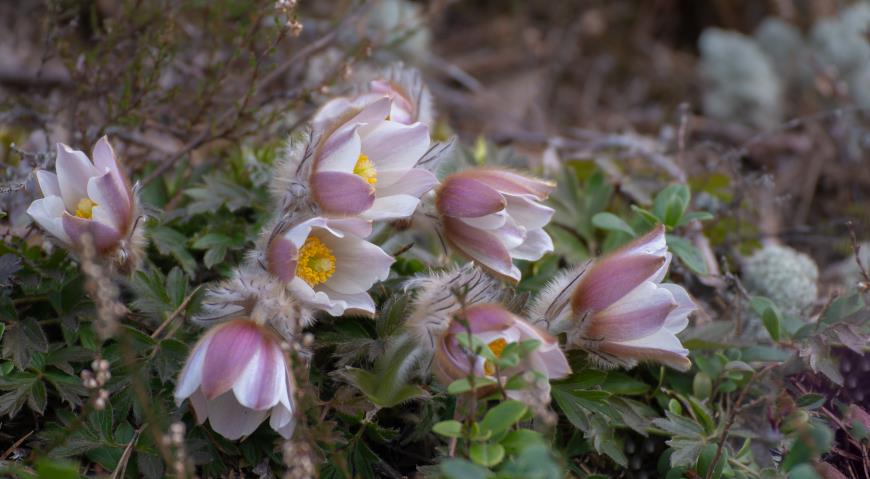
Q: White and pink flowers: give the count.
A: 8